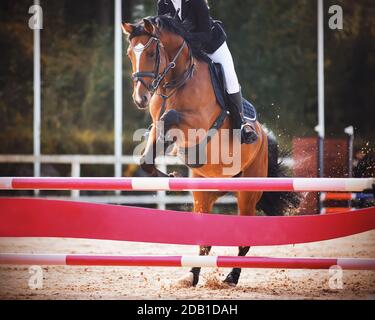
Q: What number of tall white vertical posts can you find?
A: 3